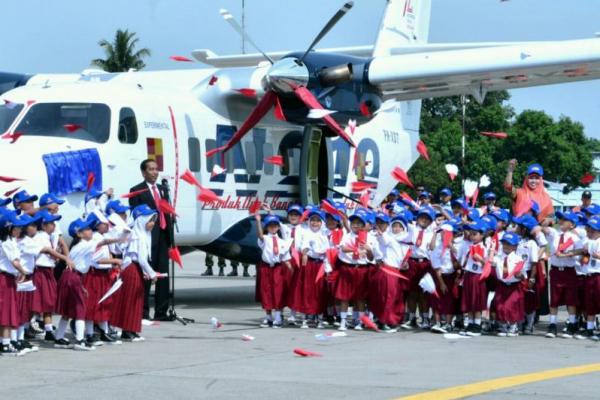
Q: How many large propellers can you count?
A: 1